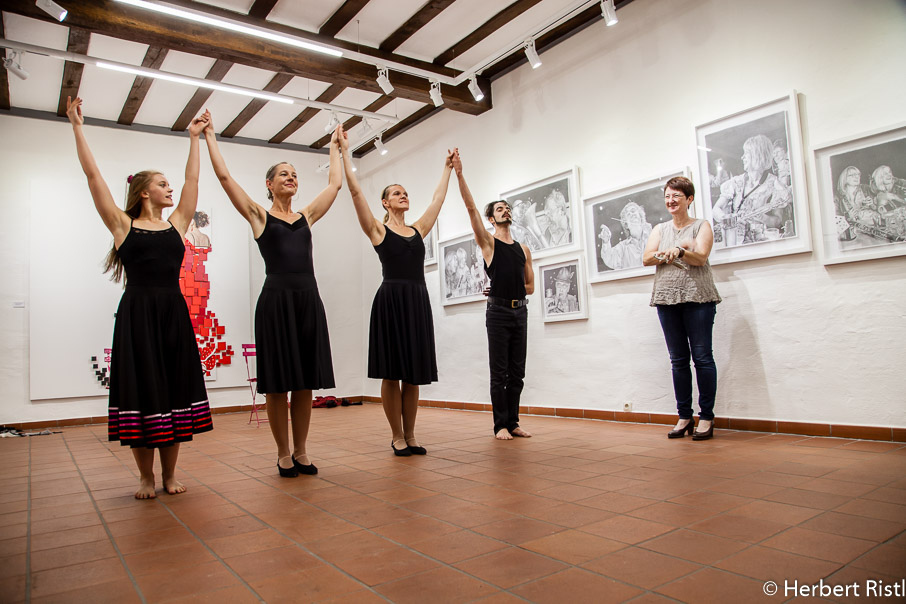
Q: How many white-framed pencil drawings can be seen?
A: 7